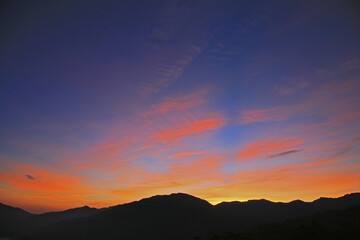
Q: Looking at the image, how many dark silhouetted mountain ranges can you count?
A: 1